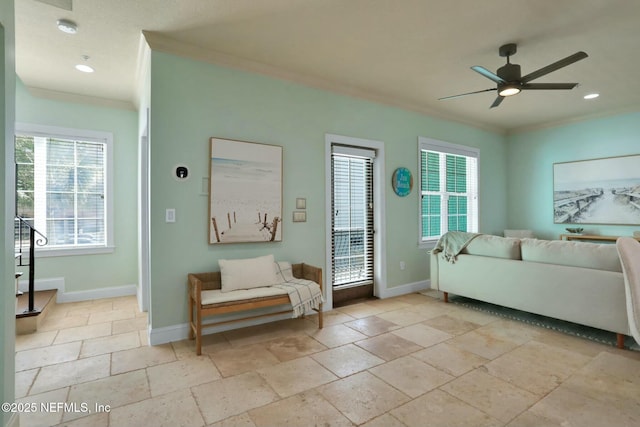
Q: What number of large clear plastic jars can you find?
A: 0